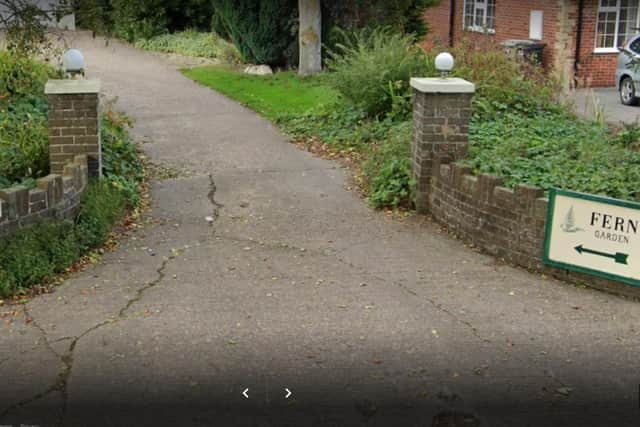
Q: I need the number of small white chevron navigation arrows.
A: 2